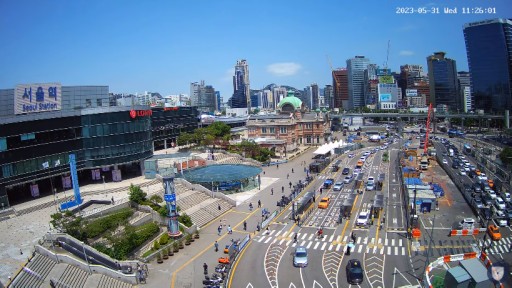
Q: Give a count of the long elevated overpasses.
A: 1